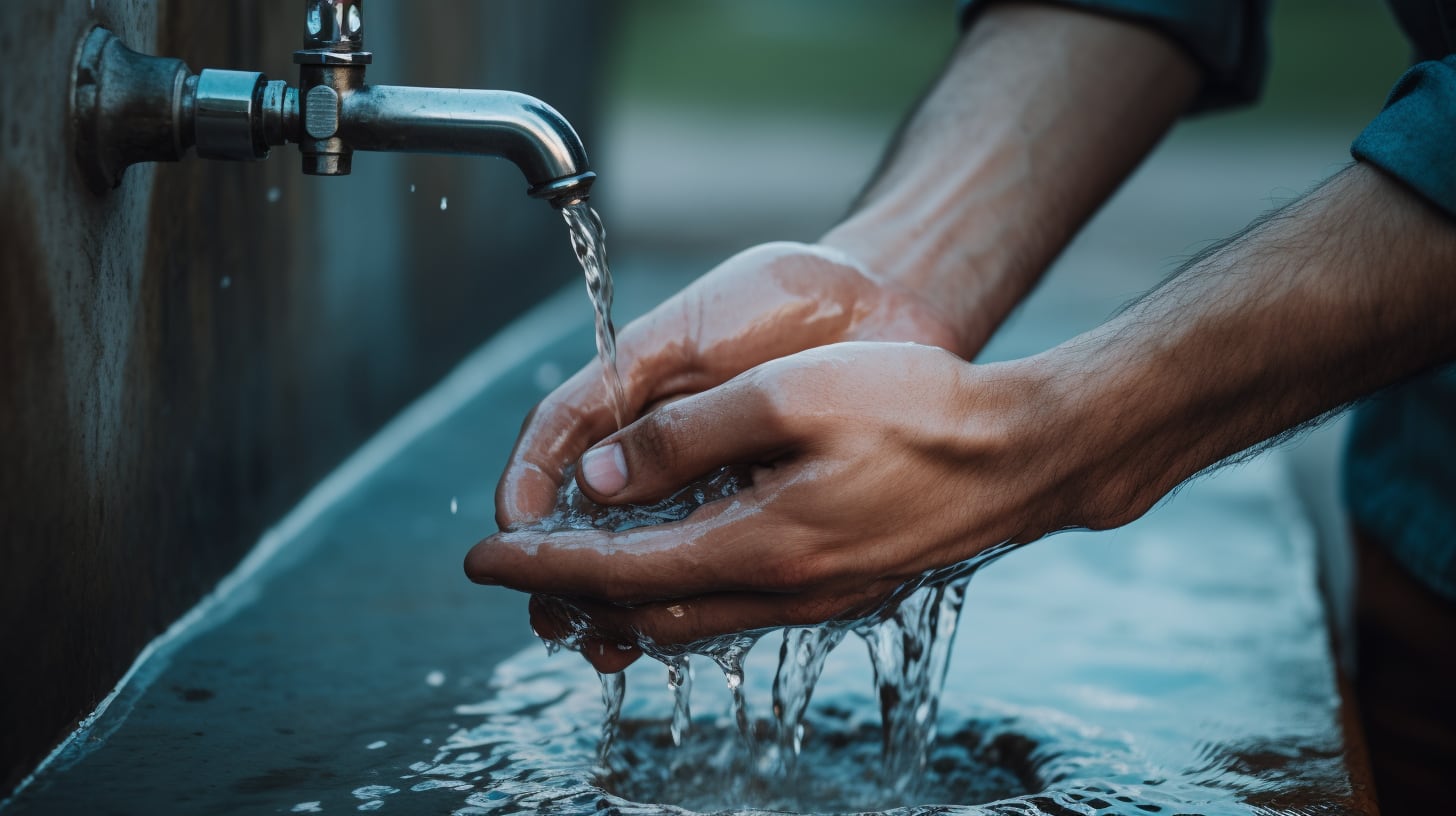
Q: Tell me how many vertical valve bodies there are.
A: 1